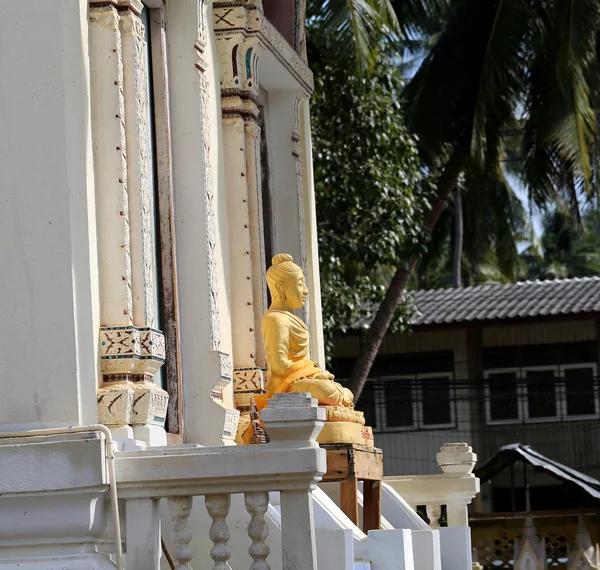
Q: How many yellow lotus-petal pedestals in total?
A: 1